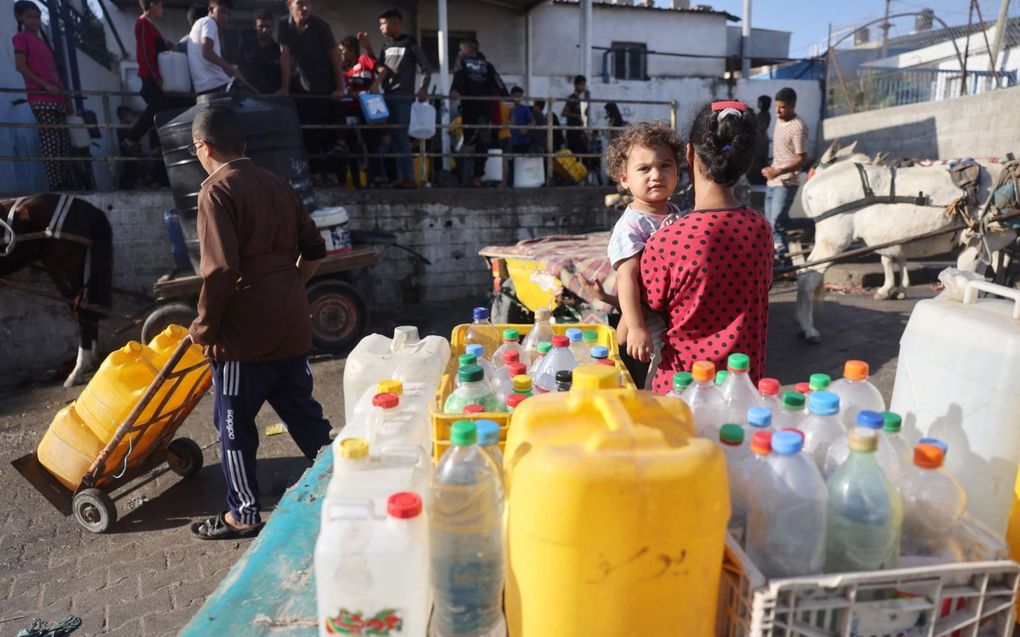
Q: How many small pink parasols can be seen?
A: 0